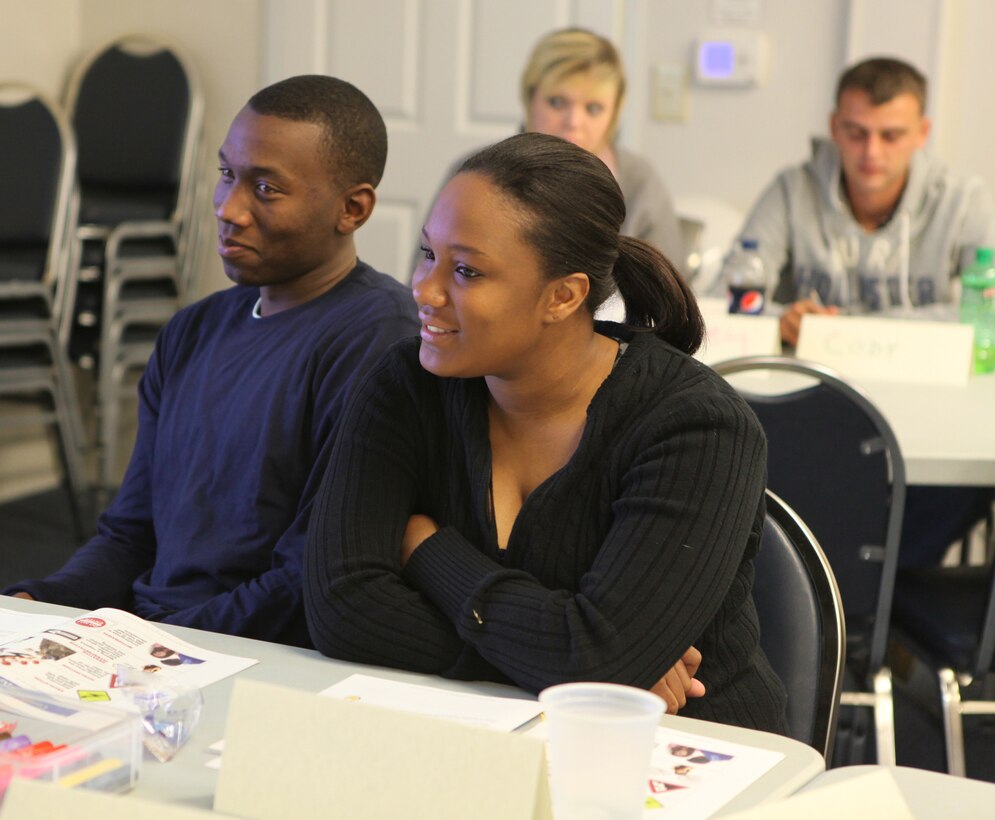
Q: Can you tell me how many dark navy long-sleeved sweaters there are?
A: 1